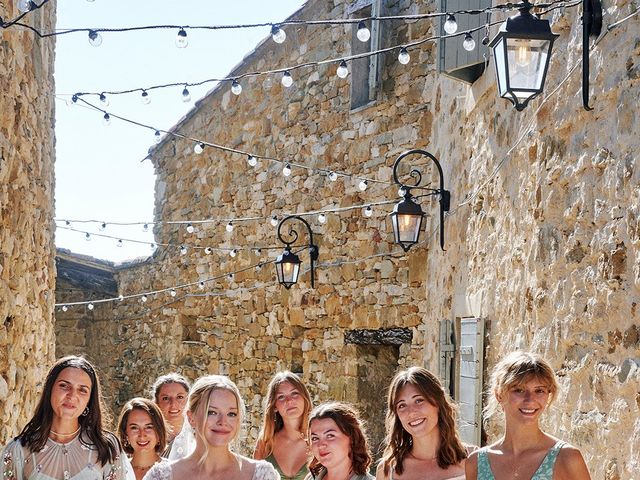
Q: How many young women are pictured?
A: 8